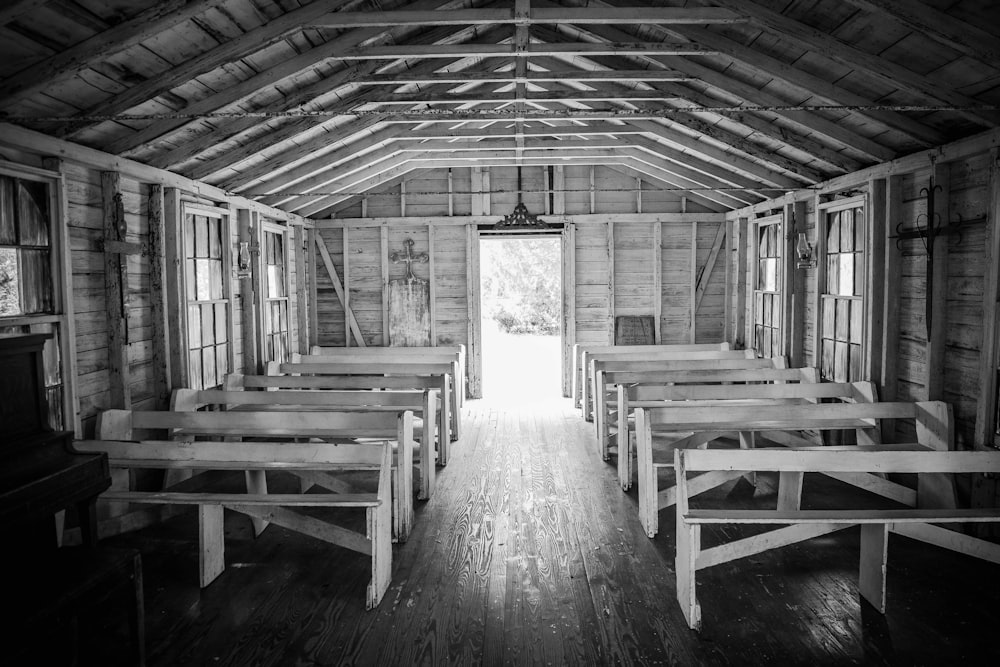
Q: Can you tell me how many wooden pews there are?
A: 14